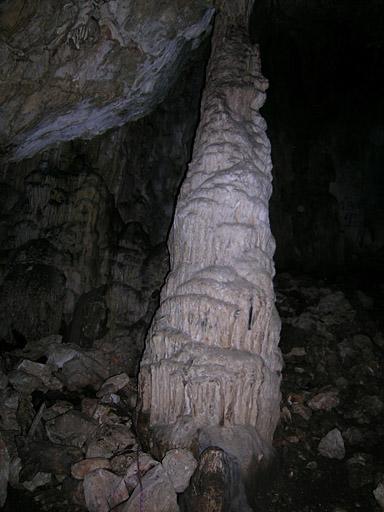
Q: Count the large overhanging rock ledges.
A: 1